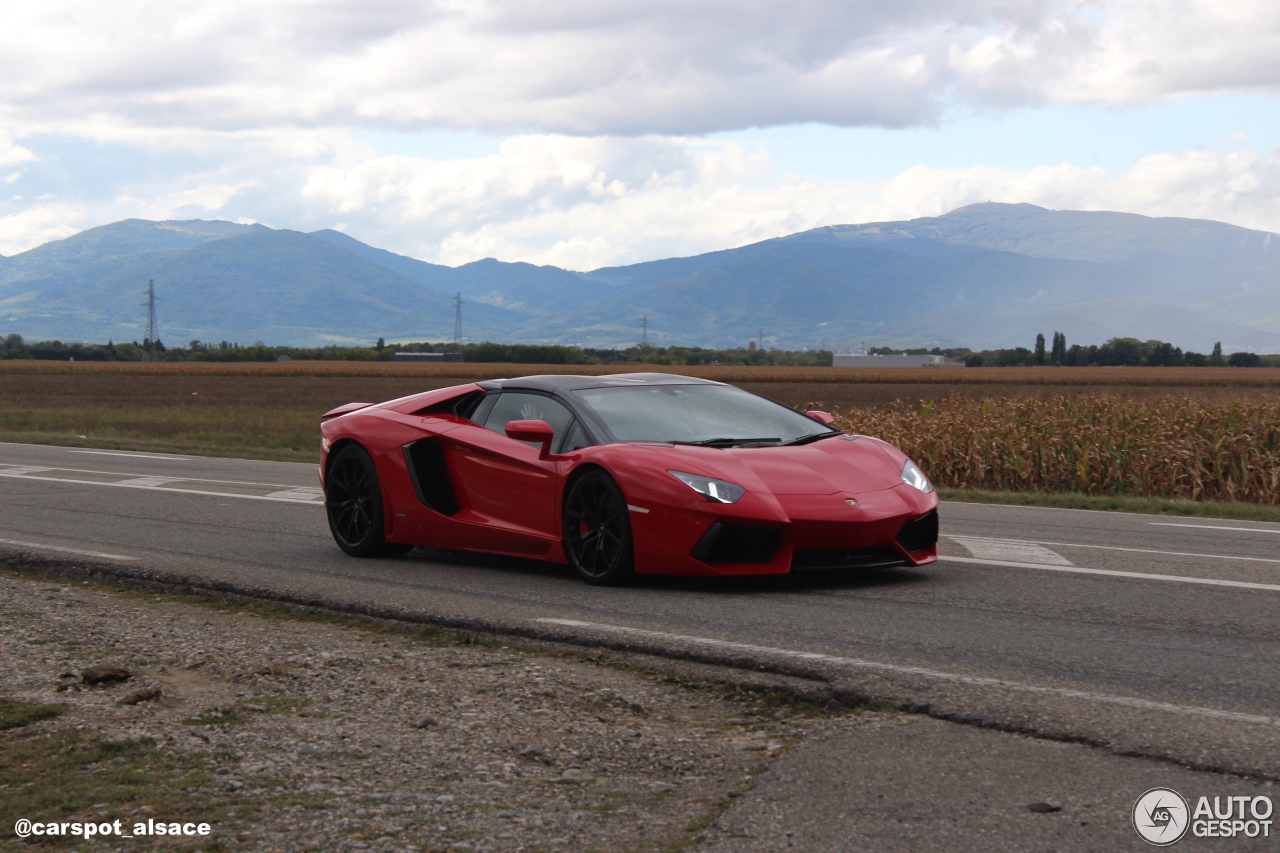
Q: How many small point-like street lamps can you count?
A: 0